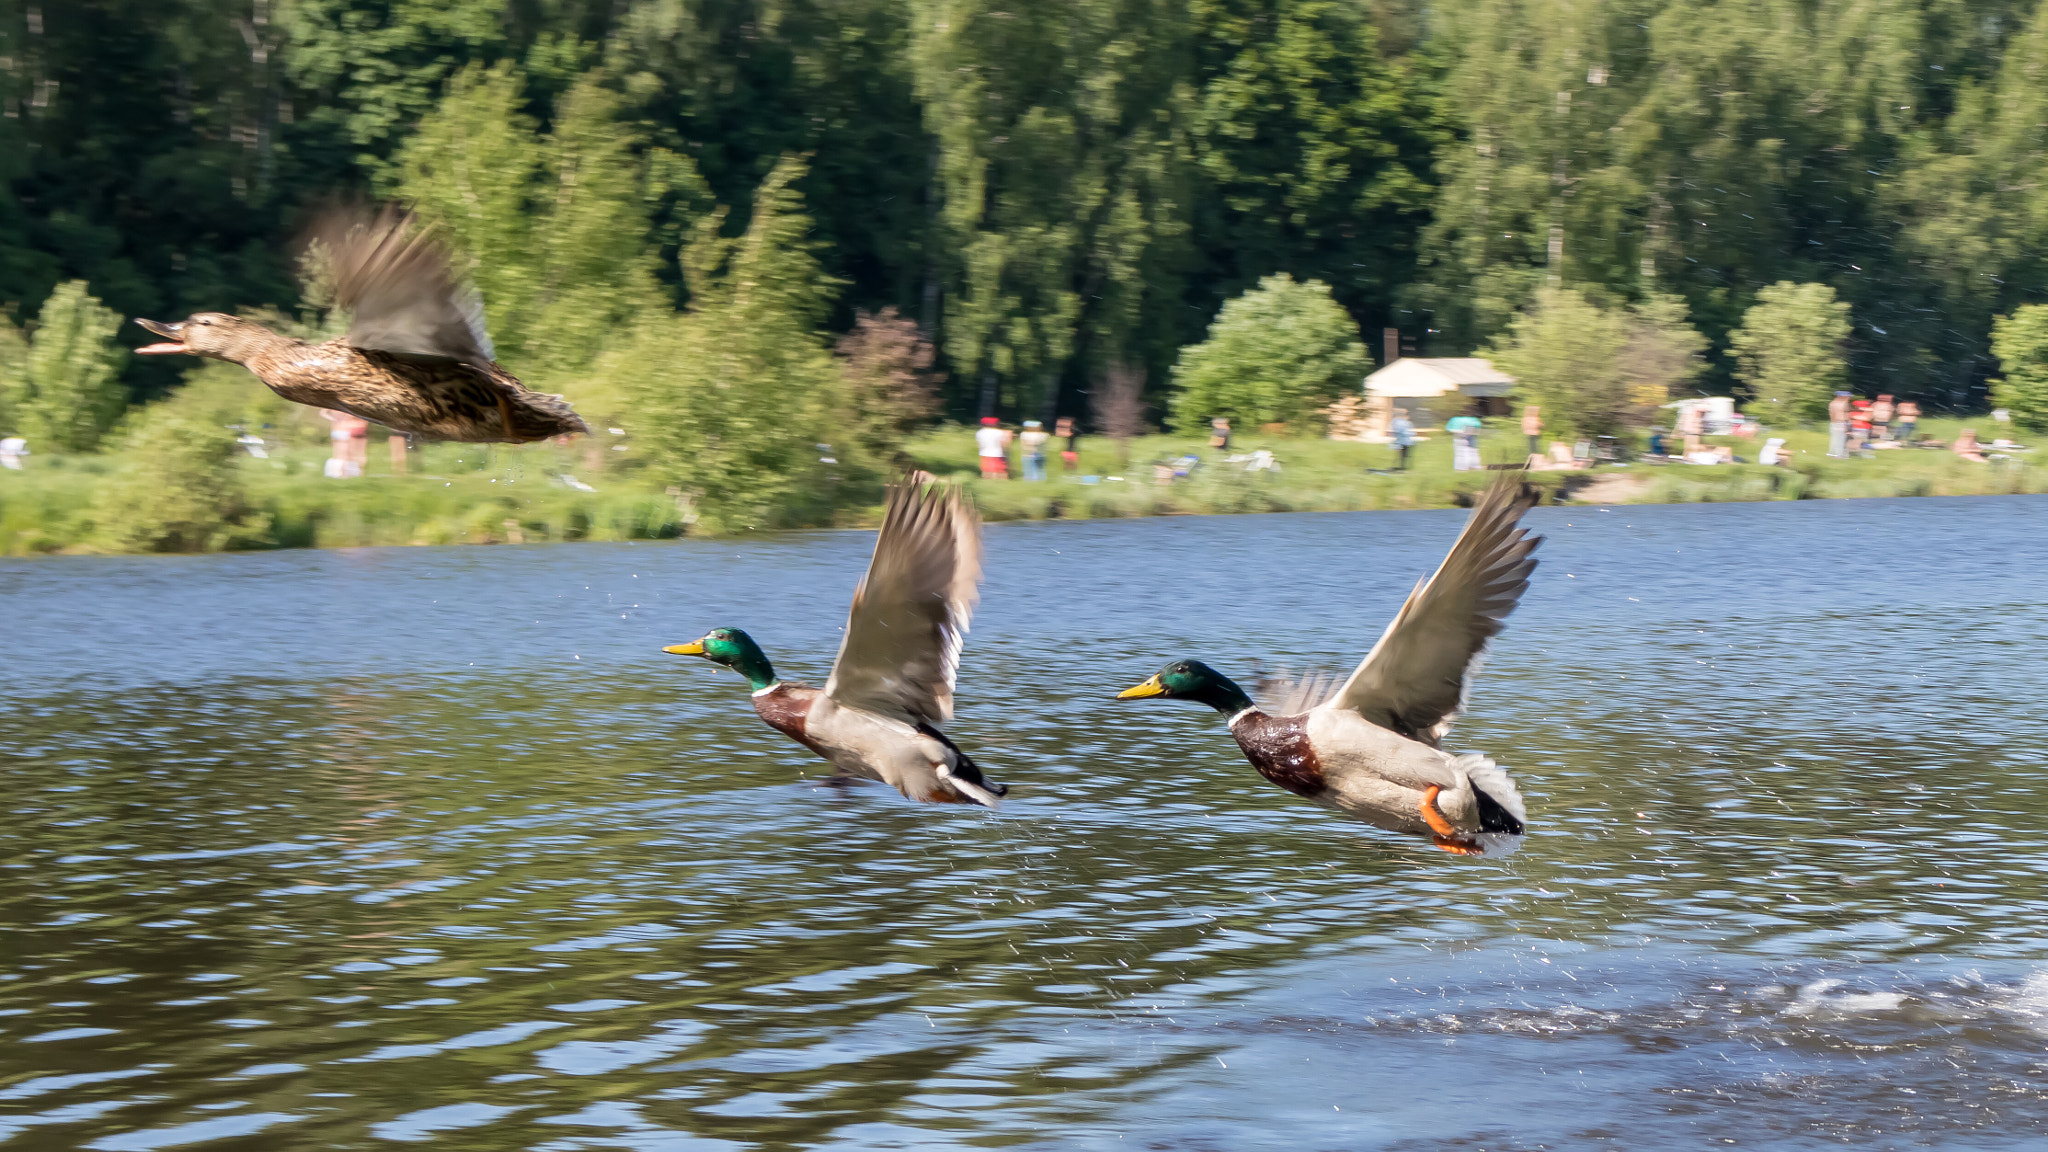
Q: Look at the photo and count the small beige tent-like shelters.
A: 1